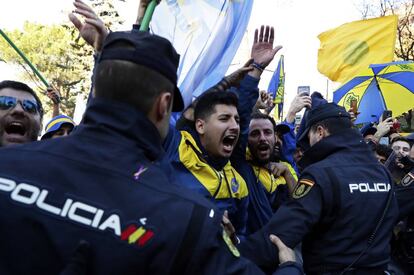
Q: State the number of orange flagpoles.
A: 0